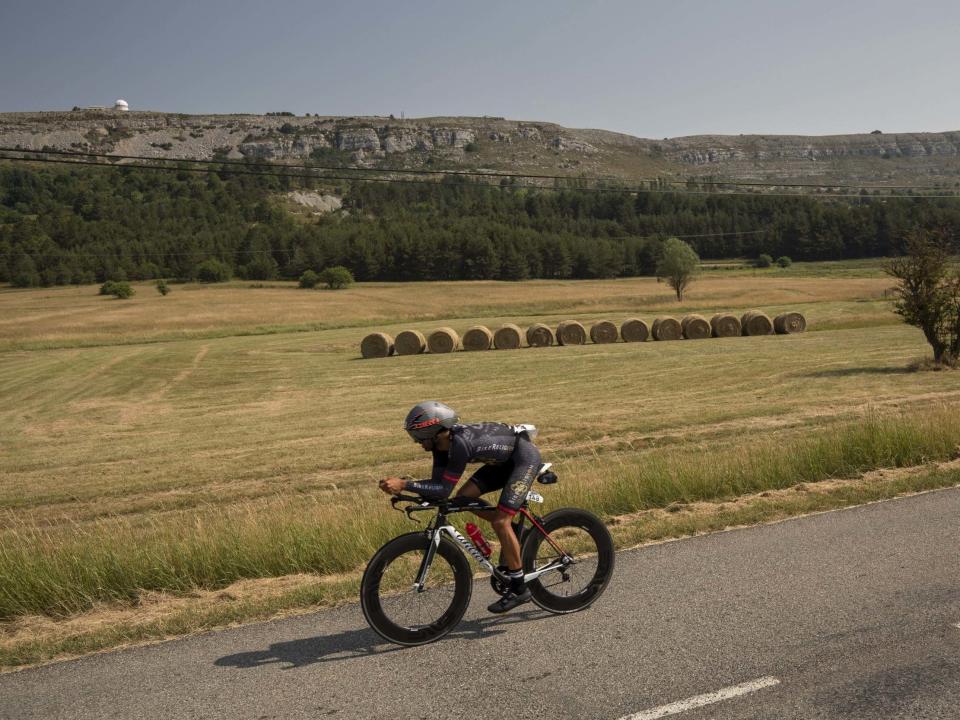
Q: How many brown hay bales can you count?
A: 14